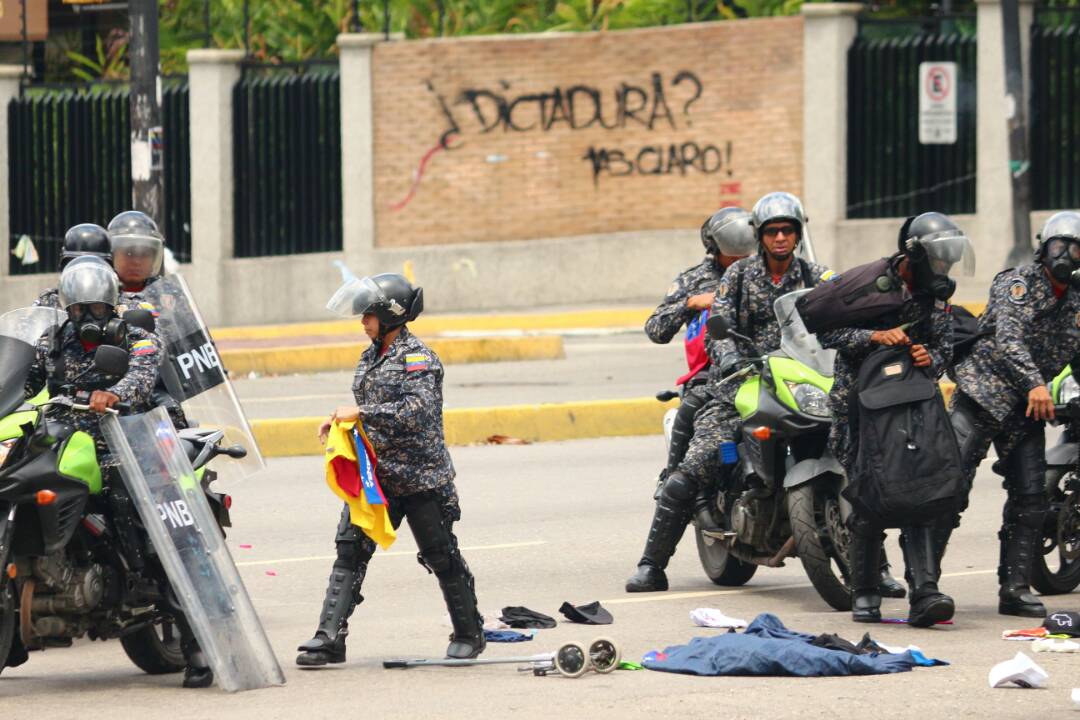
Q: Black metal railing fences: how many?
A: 4